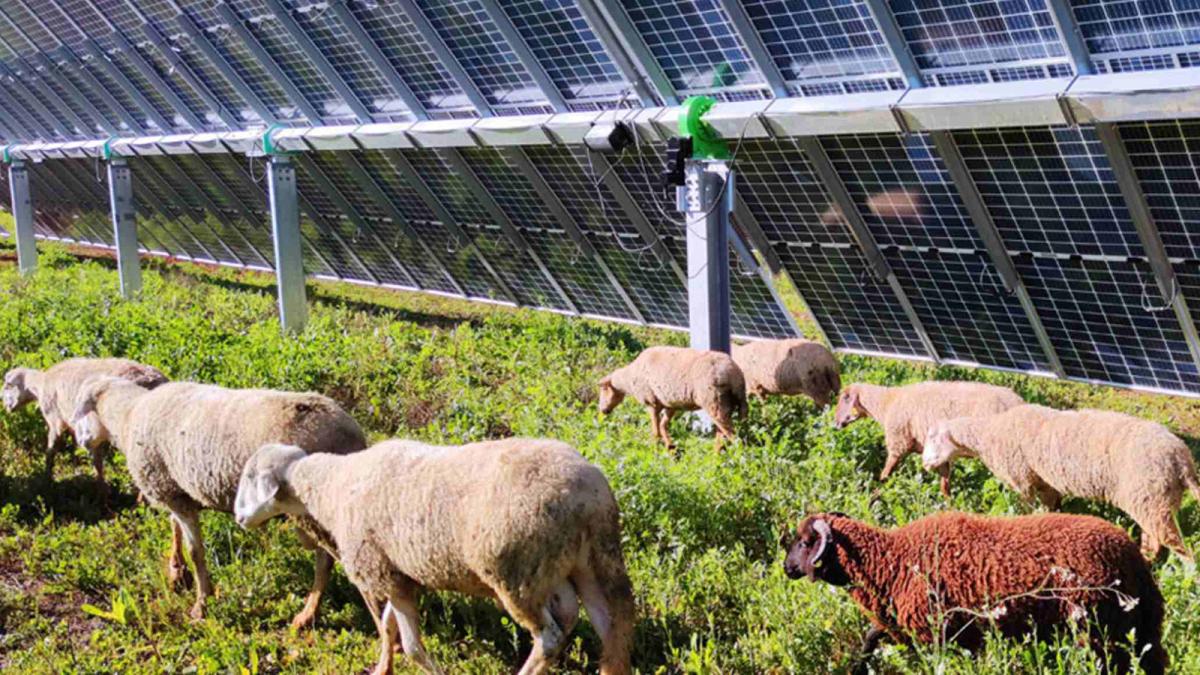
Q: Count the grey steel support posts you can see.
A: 4